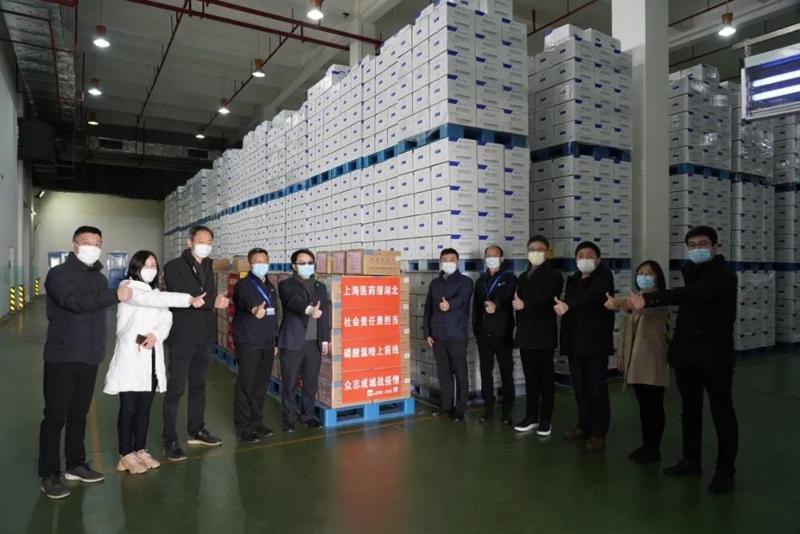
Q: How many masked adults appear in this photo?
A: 11